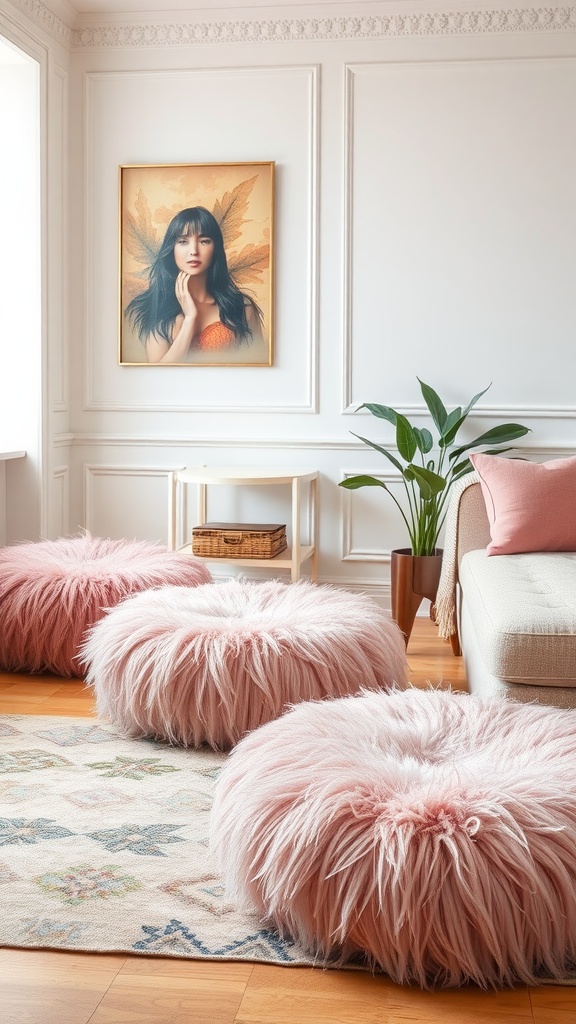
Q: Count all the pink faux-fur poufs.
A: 3